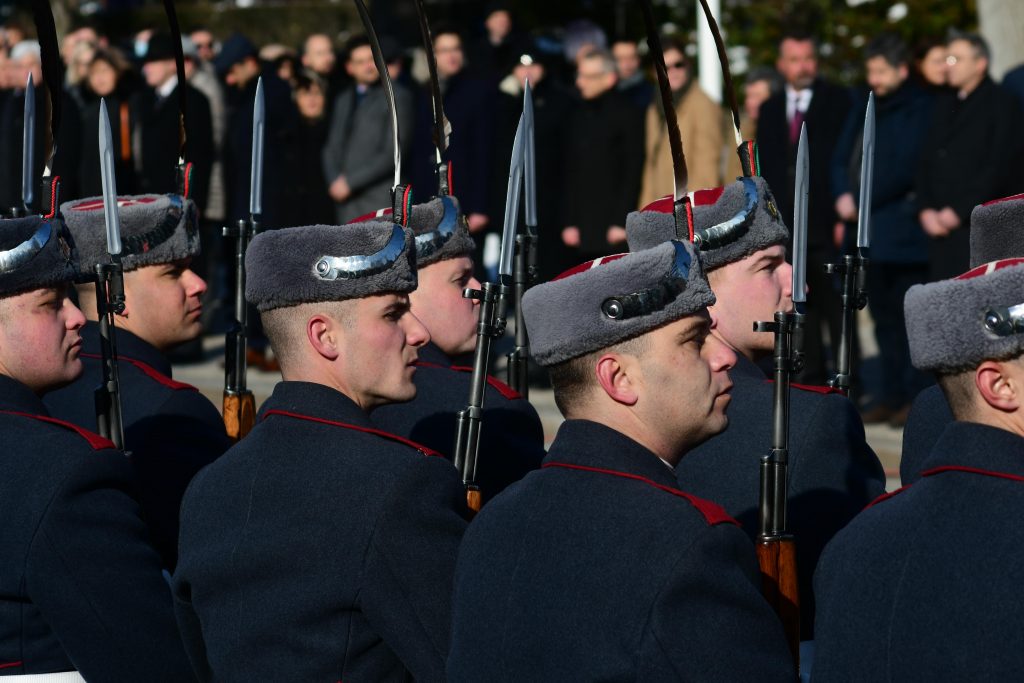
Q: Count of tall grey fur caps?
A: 8